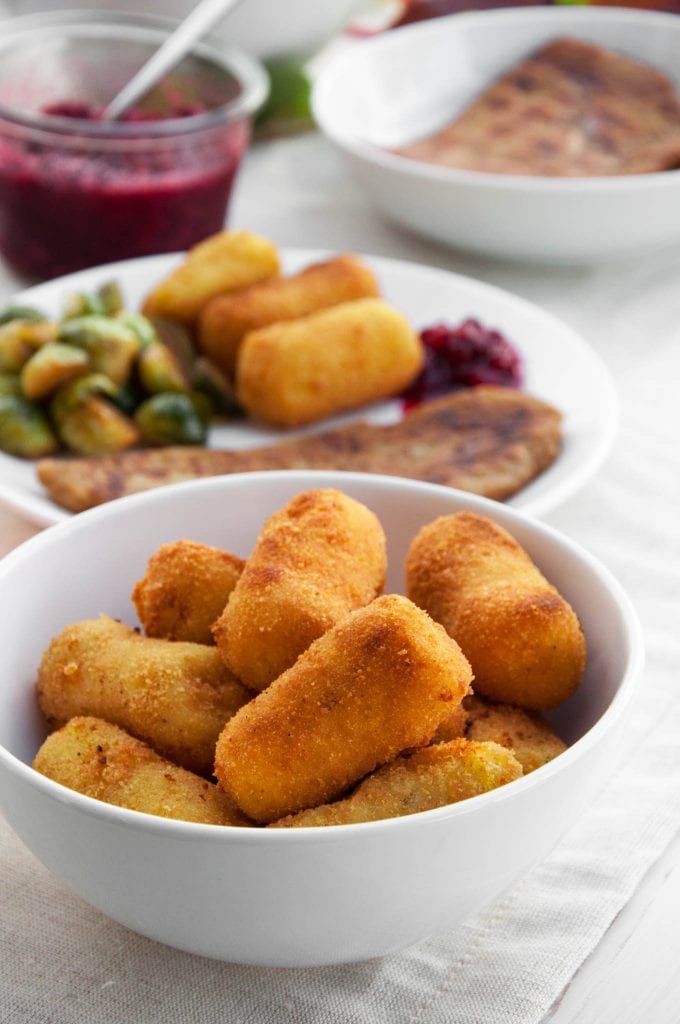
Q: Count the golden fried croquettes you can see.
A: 11